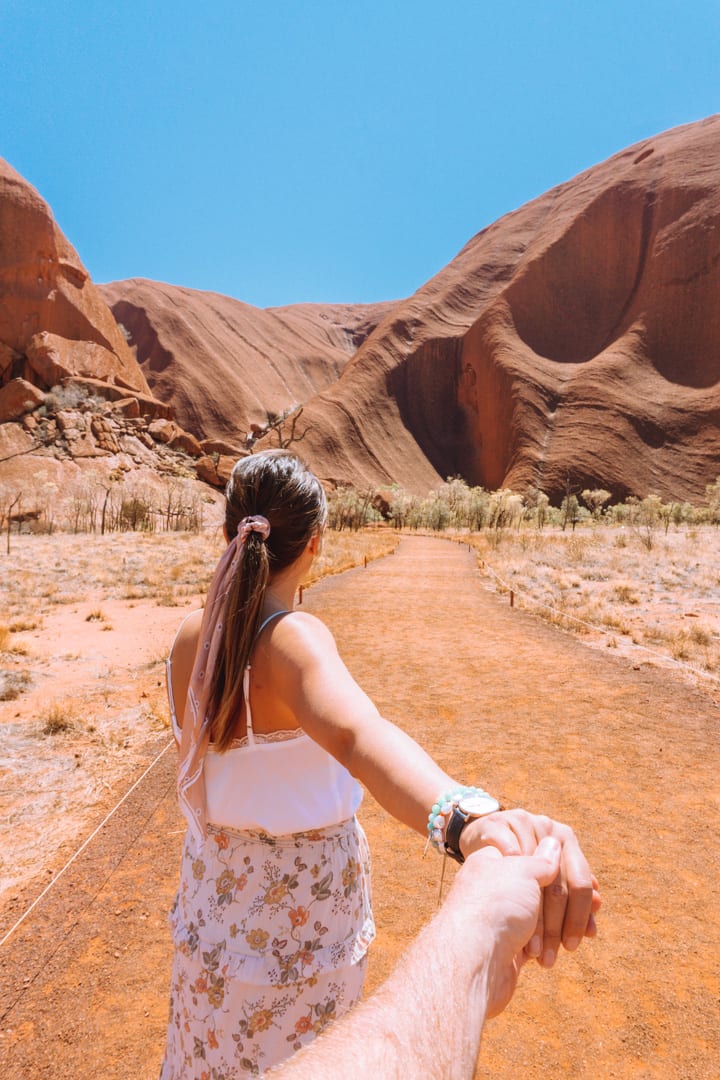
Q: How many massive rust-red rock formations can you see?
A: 3